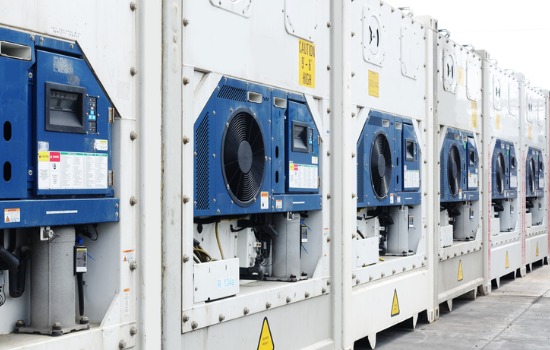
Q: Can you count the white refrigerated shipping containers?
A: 6